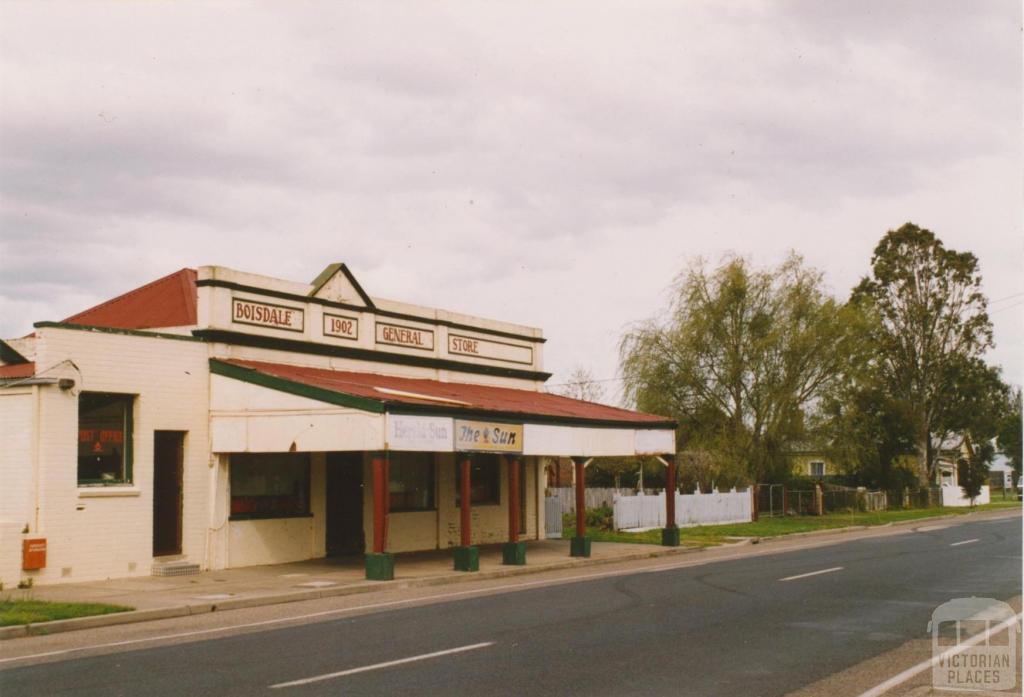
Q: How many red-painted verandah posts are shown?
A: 5